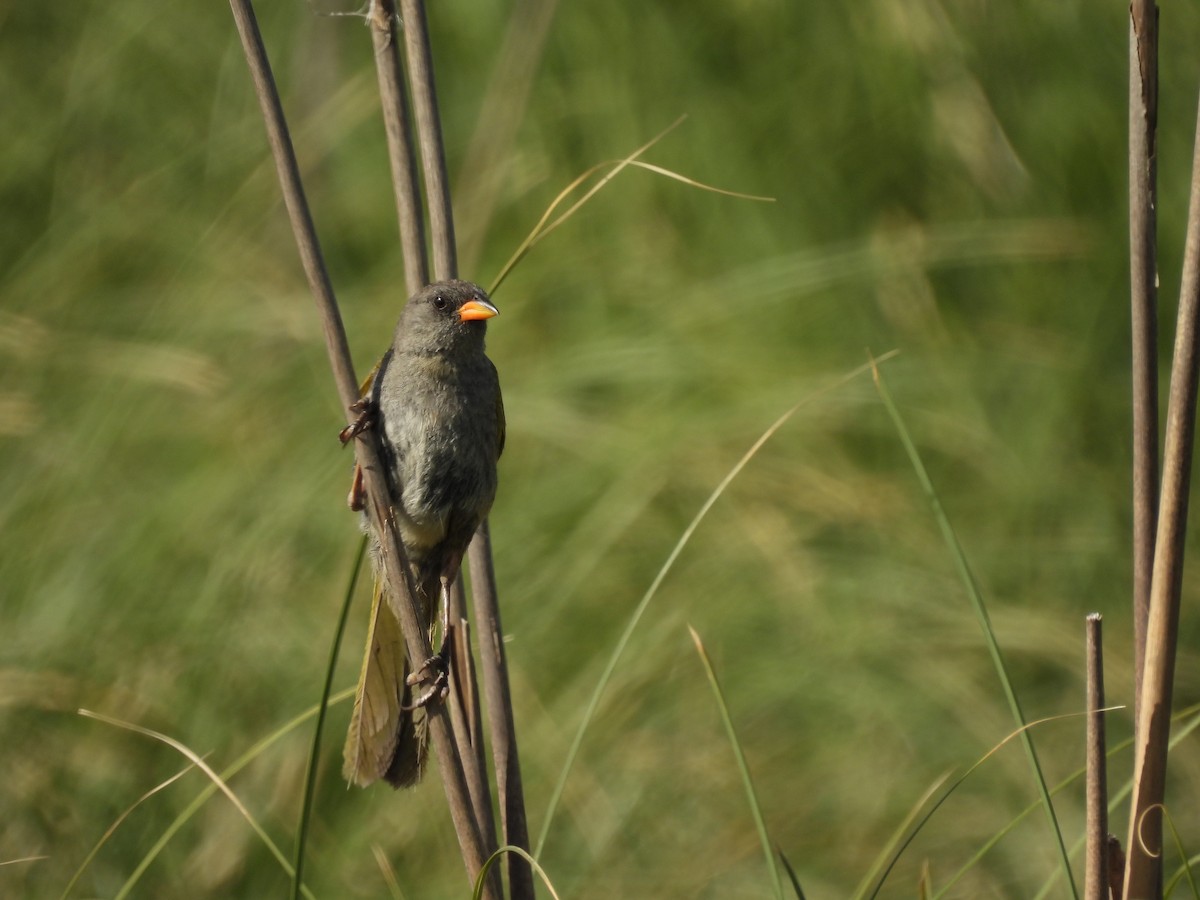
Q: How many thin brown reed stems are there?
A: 6